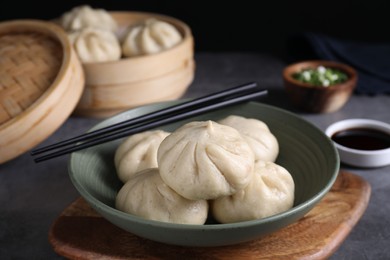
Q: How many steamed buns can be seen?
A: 8